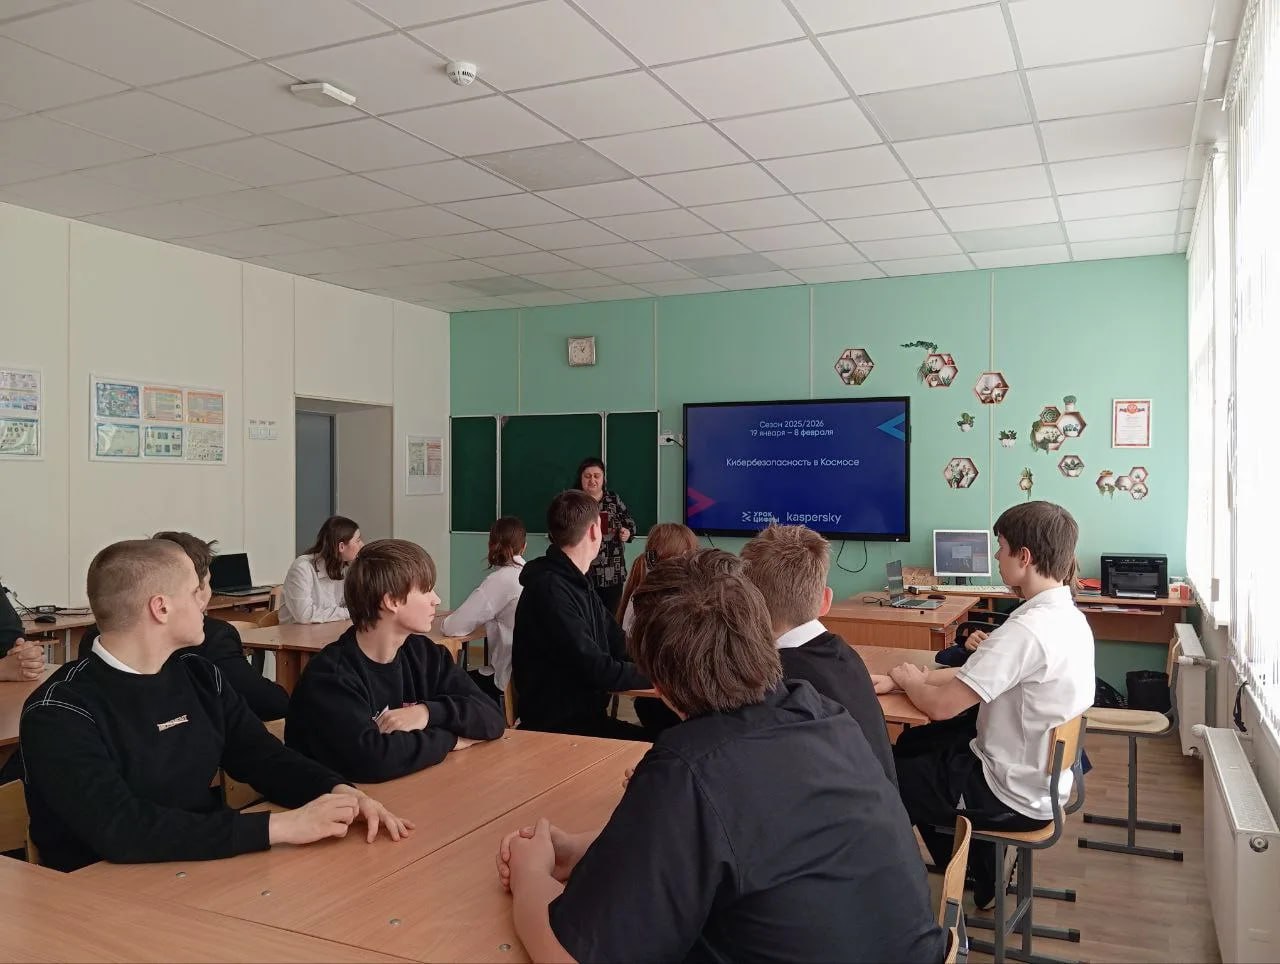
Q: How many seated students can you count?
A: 12